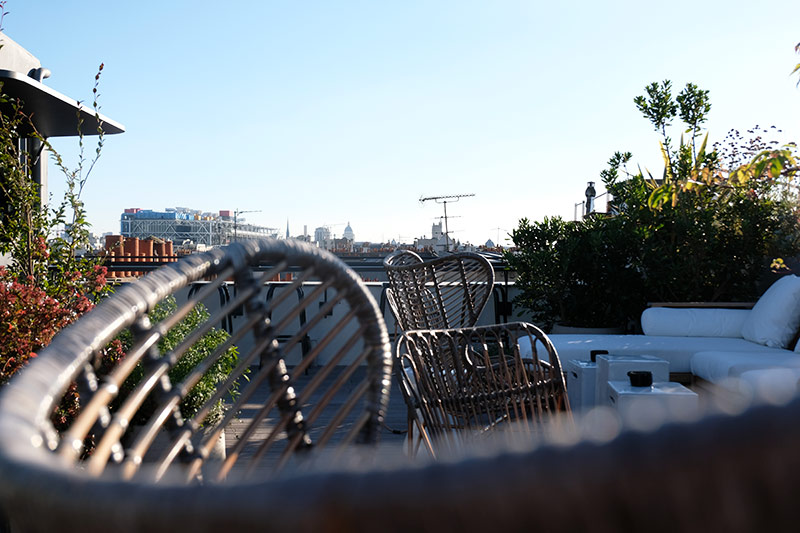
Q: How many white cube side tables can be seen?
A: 3